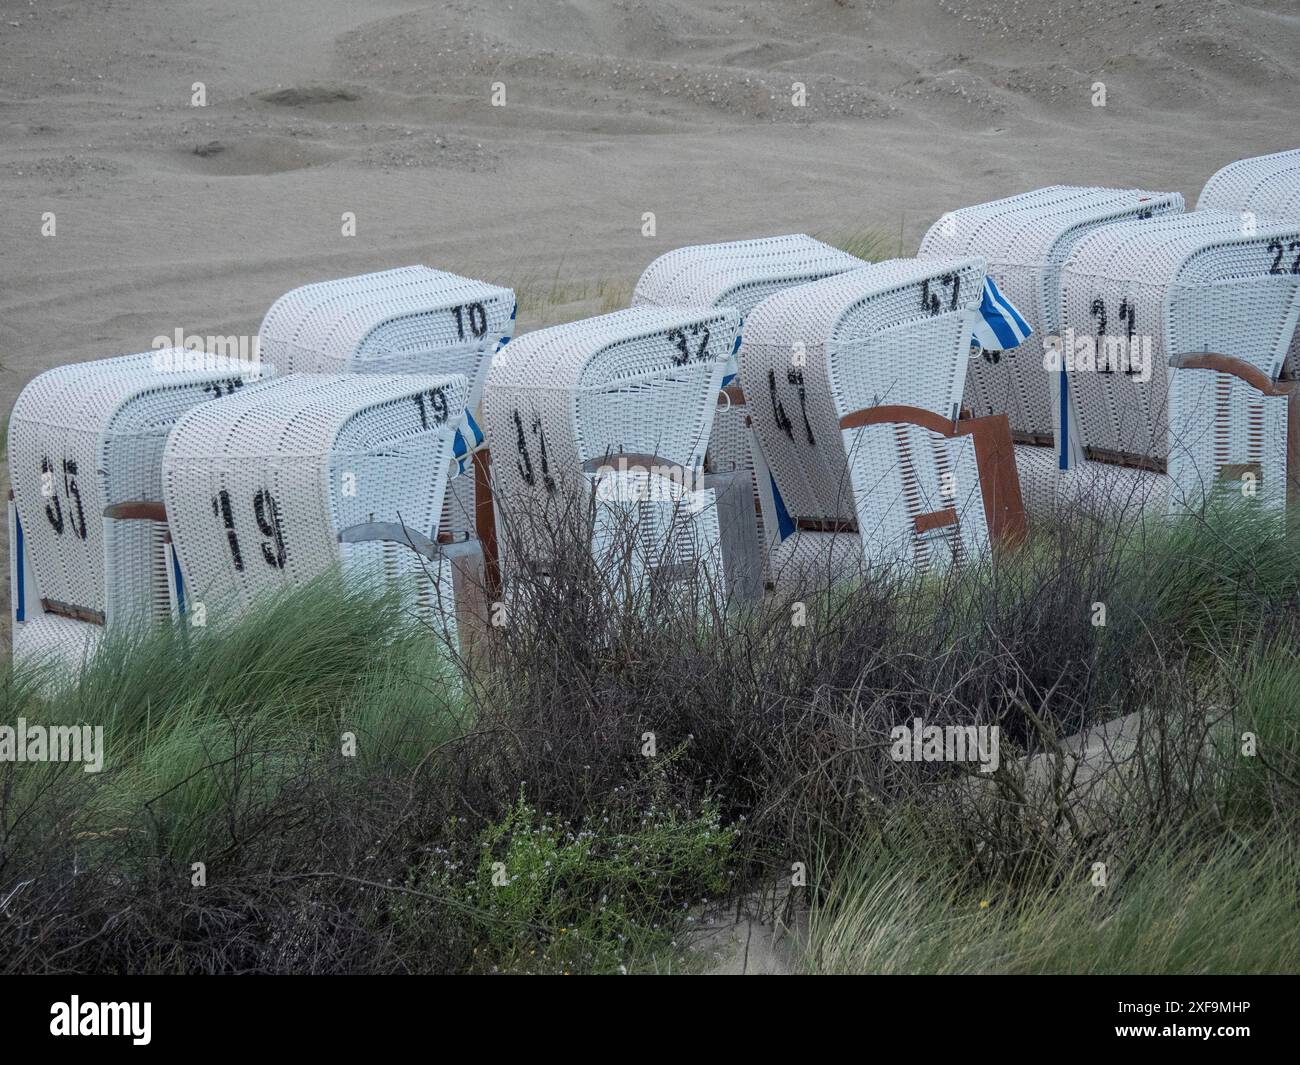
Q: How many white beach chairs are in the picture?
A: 9